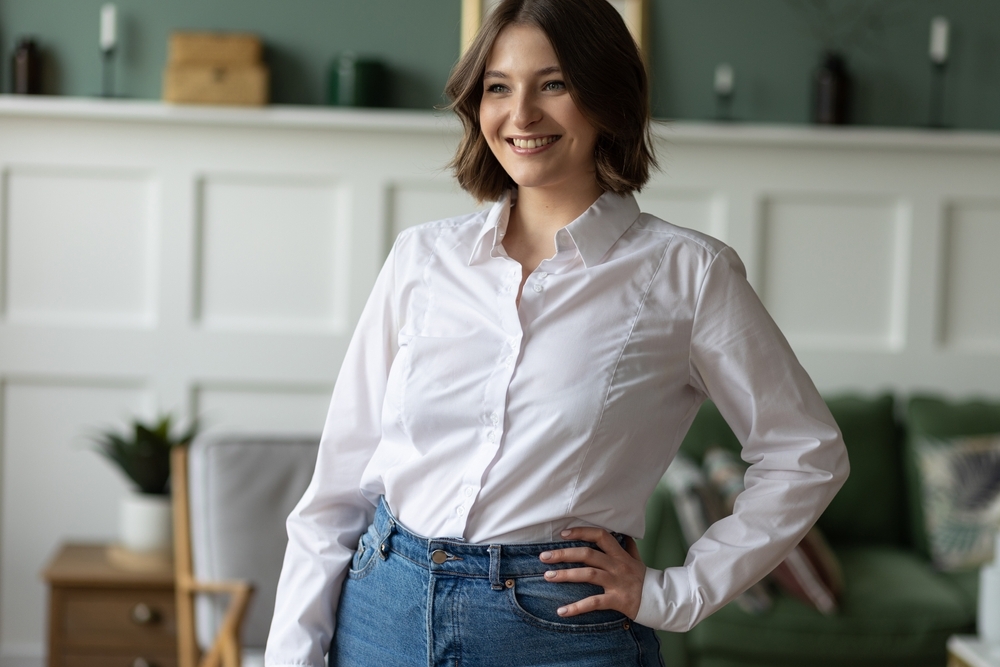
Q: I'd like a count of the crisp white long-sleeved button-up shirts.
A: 1